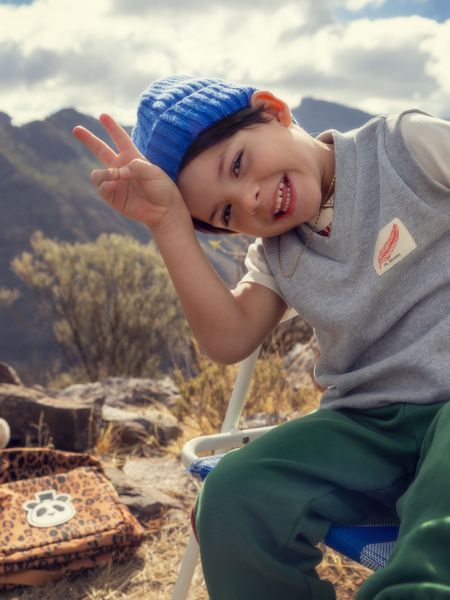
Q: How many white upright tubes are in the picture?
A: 2